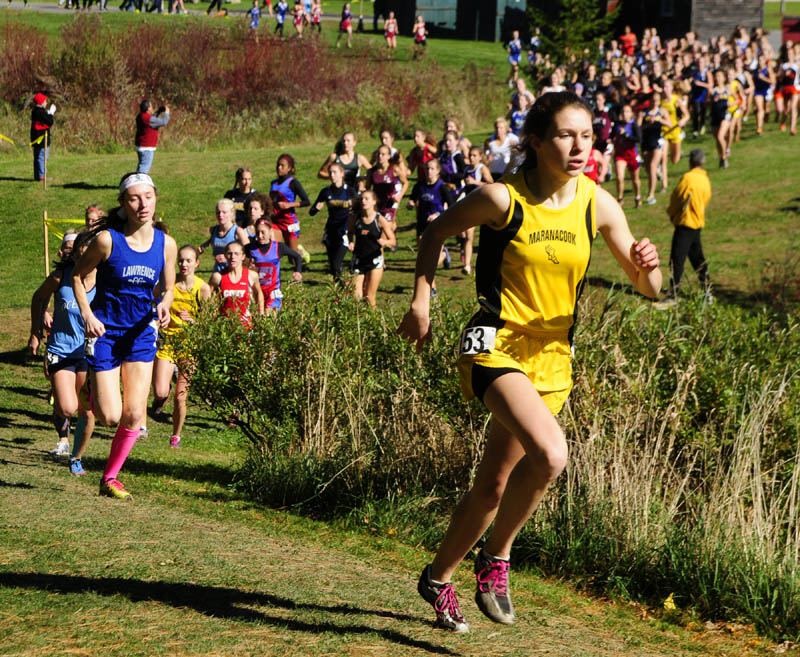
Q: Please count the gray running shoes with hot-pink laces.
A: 2